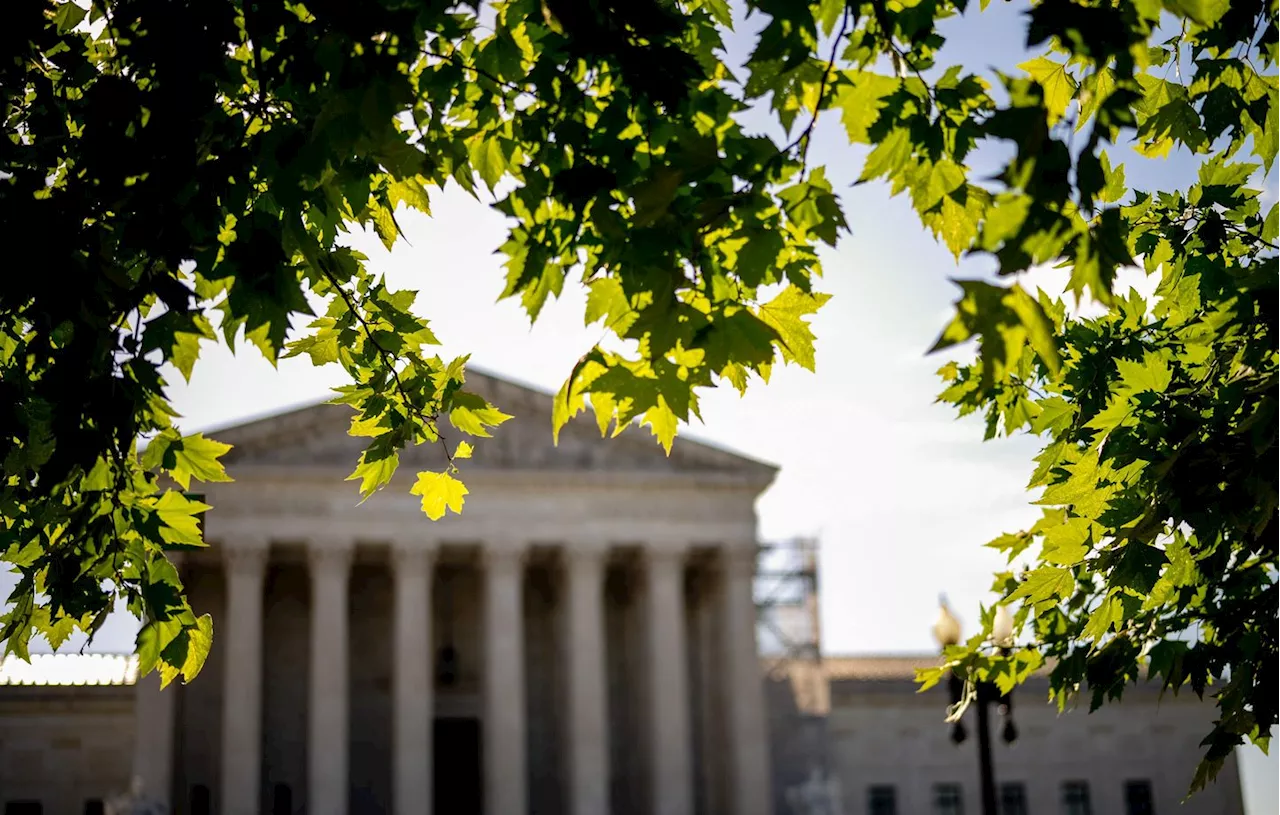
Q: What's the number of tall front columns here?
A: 8